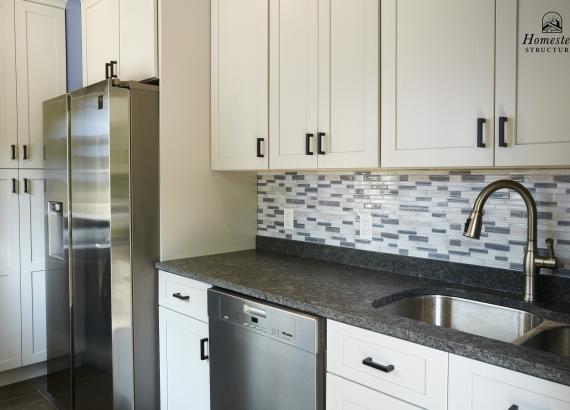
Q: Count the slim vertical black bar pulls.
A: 12